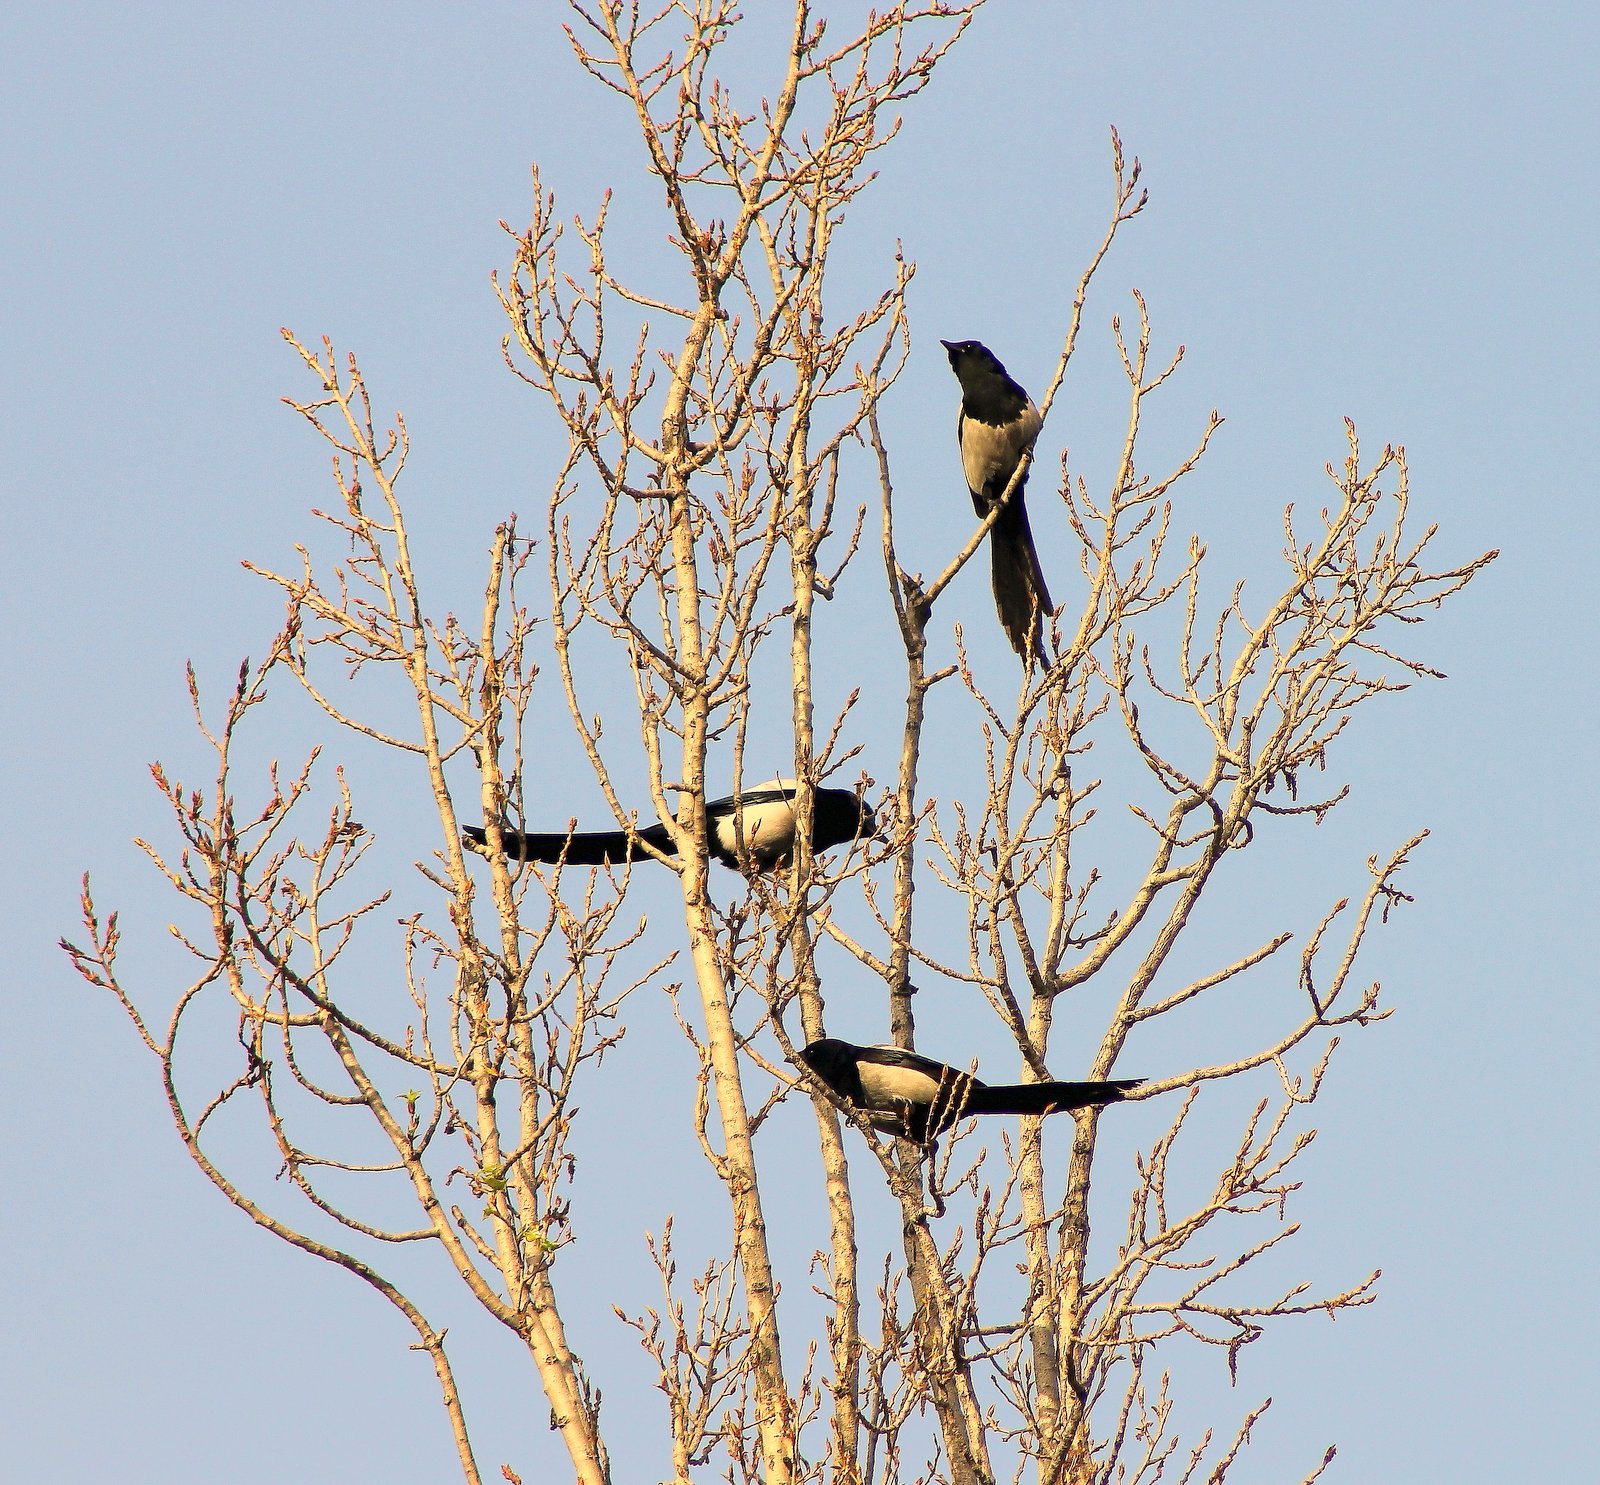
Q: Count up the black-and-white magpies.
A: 3